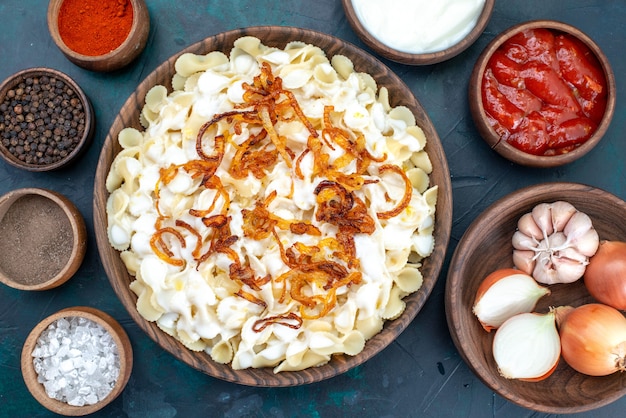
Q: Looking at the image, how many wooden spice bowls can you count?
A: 4